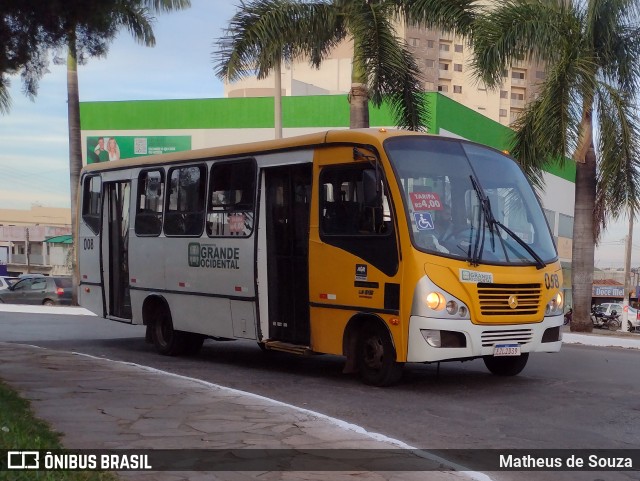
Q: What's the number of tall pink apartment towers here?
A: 1